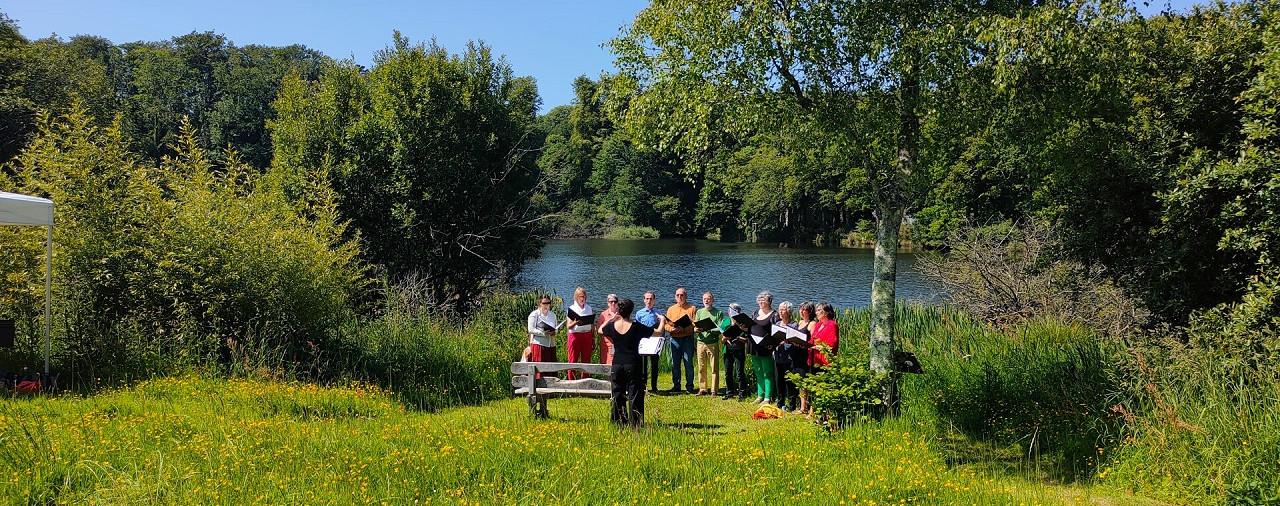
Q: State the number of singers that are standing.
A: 11